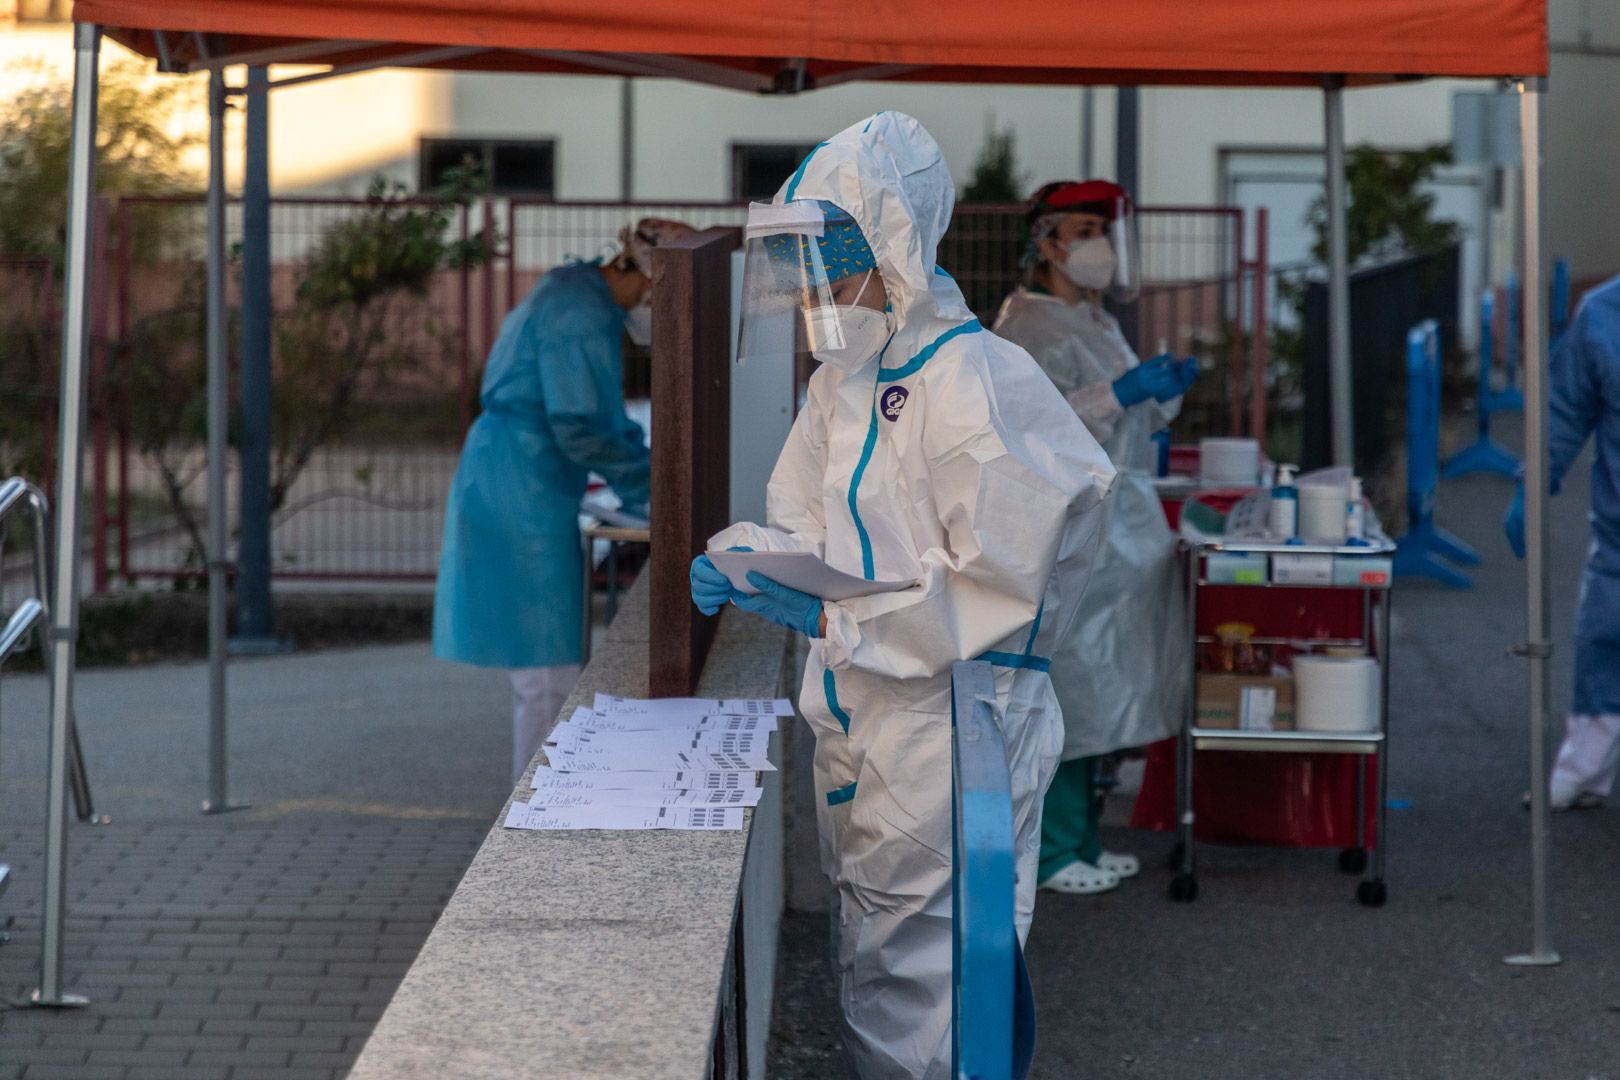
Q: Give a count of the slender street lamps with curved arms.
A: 0